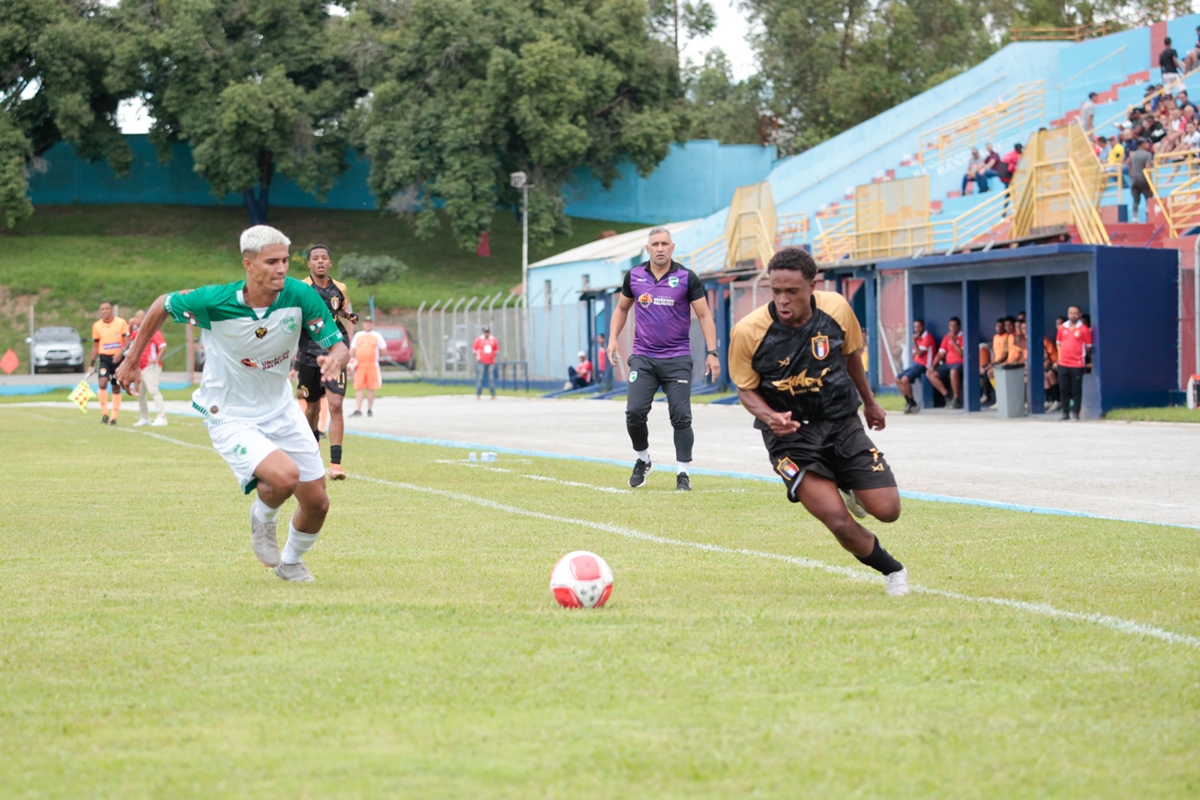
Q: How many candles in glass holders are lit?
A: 0